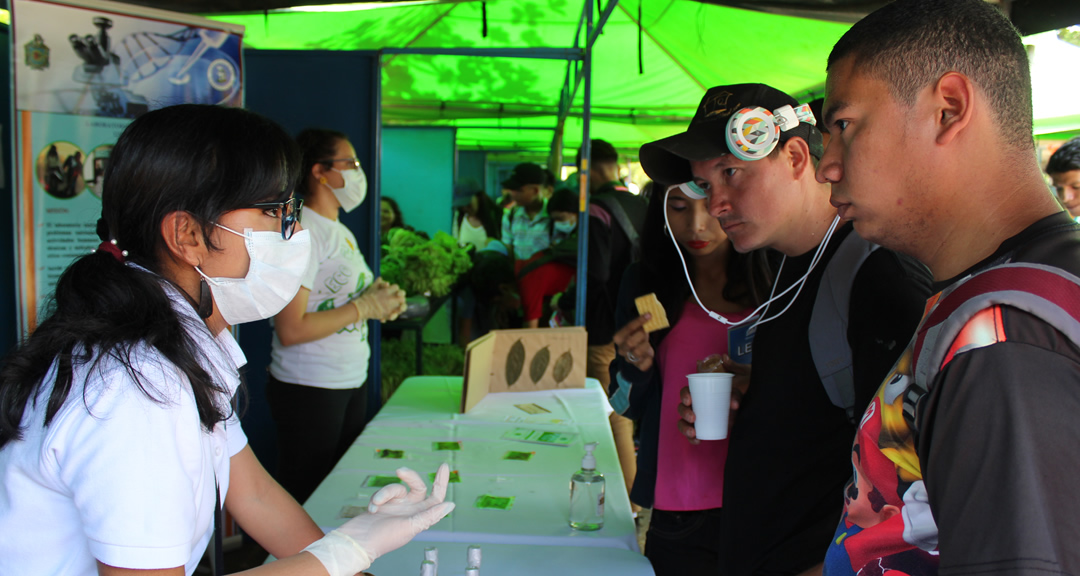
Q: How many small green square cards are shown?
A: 6